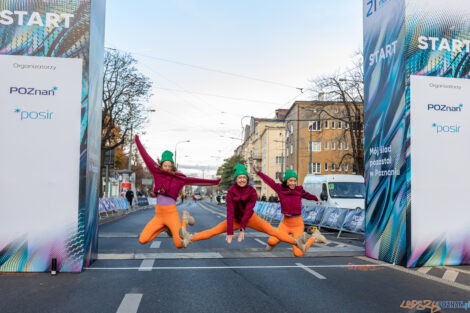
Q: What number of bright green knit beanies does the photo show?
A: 3